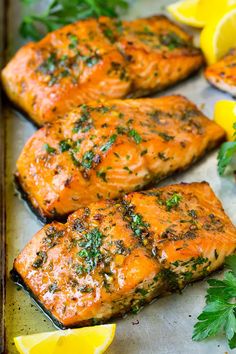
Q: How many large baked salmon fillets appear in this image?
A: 3